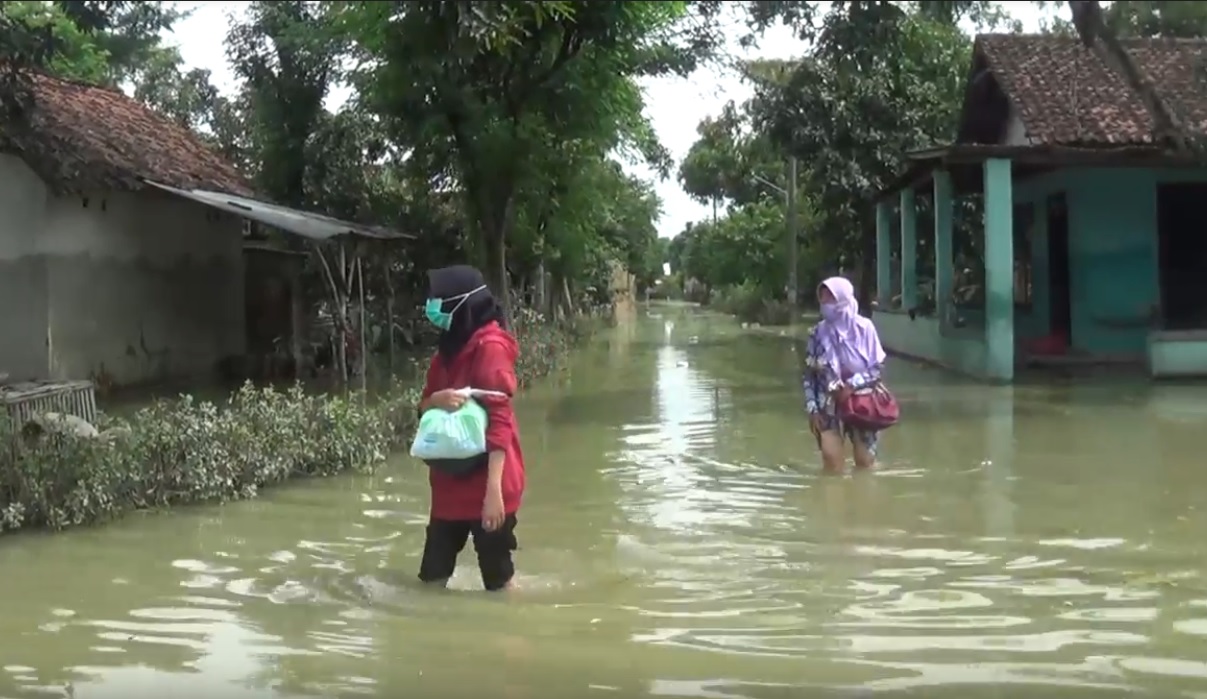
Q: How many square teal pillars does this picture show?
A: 4